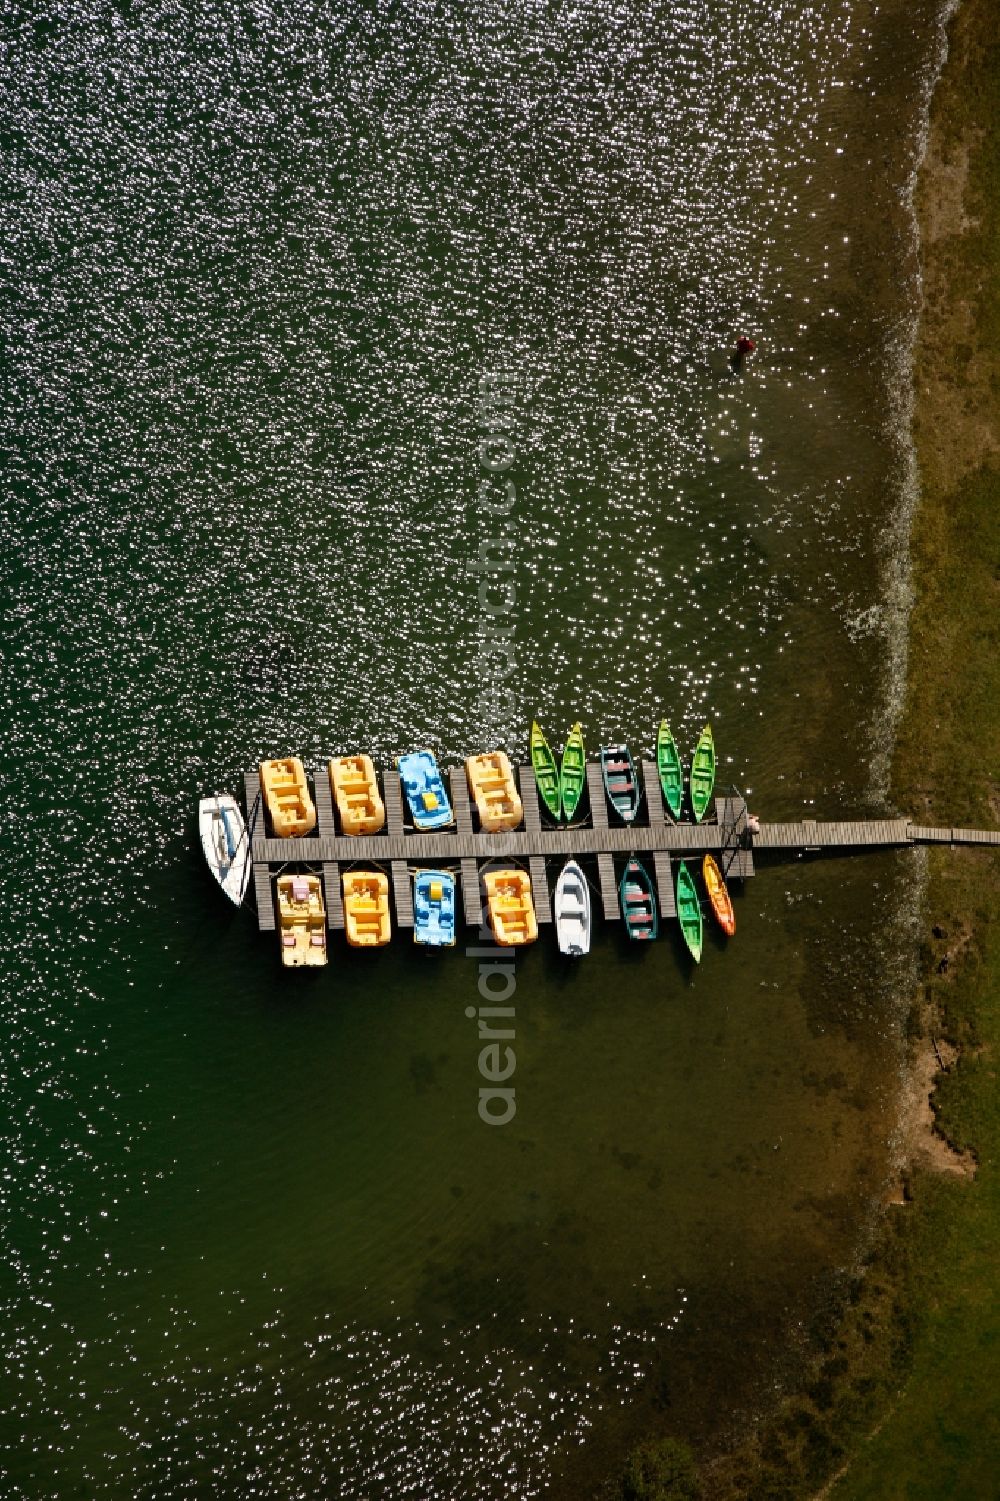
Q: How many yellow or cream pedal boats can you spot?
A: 6